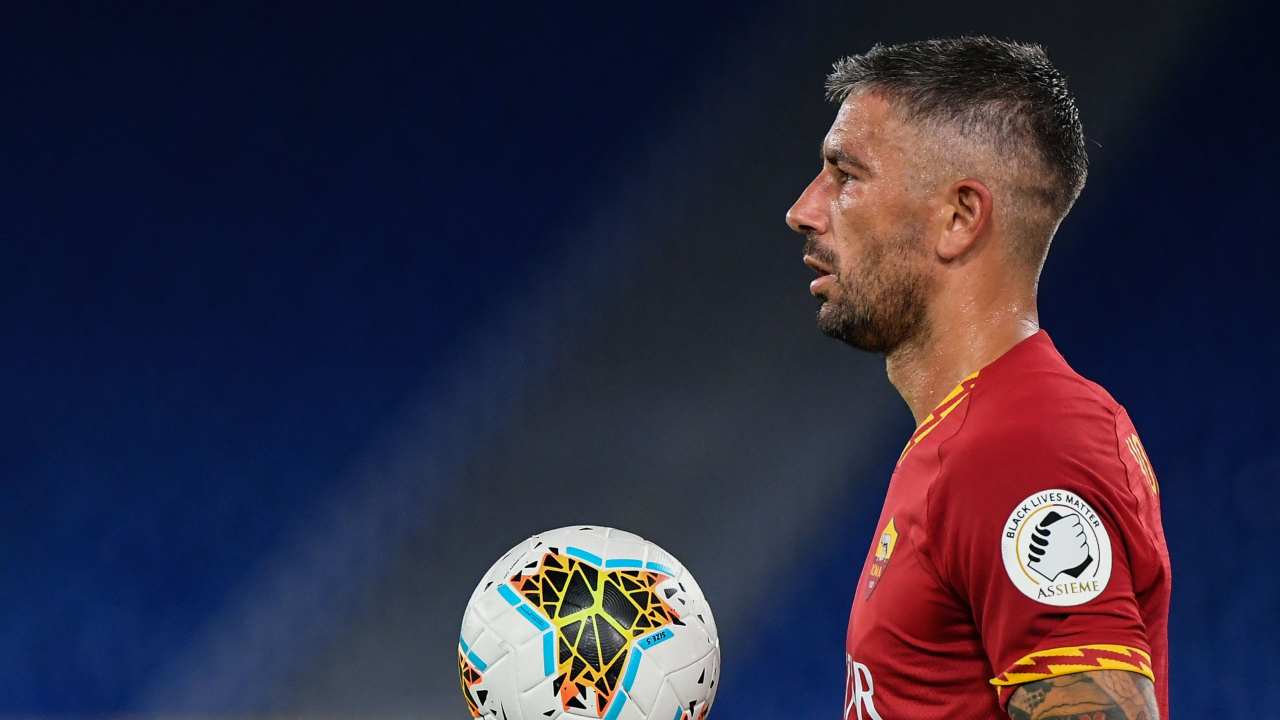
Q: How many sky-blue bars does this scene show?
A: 12